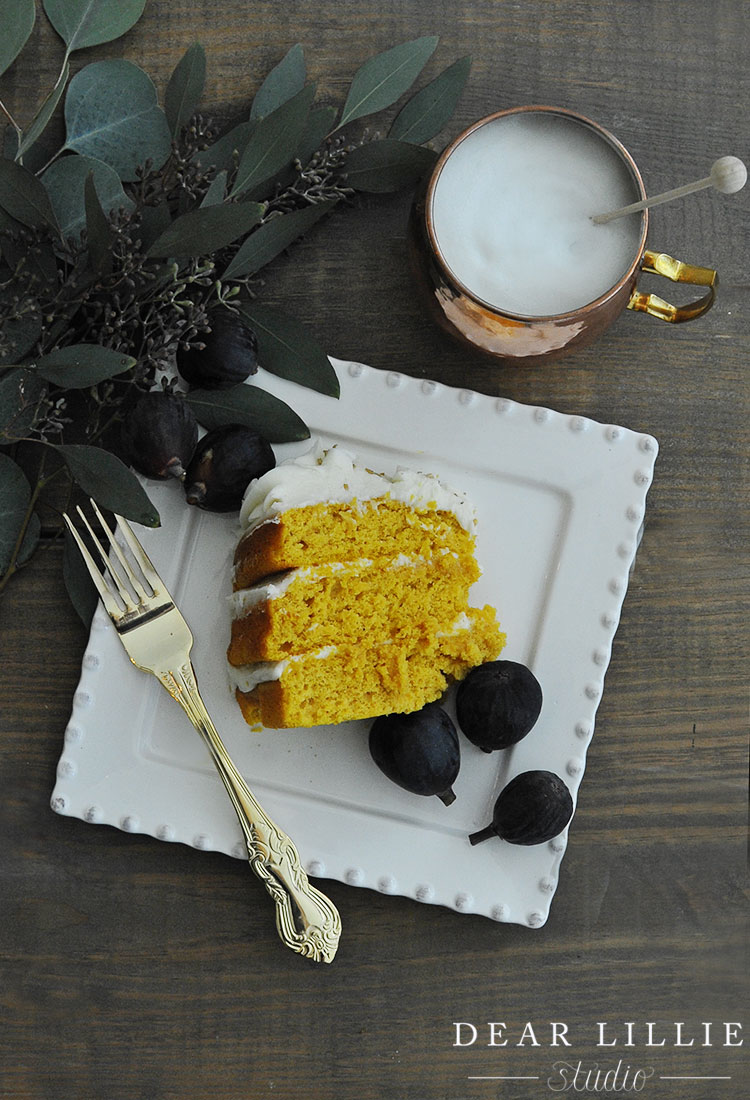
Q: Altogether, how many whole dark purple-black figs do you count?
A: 6